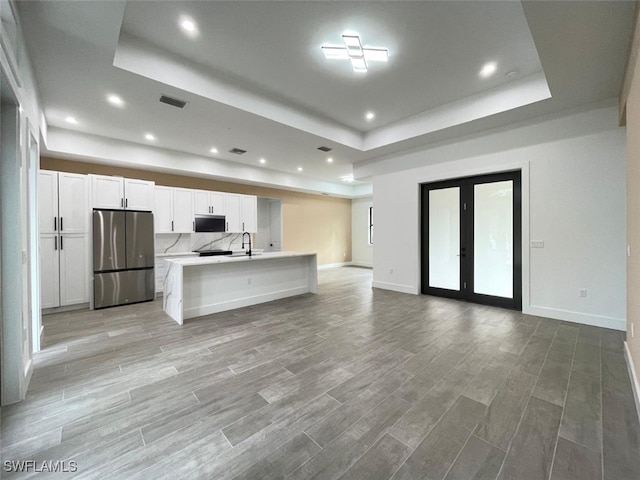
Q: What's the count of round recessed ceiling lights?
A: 10